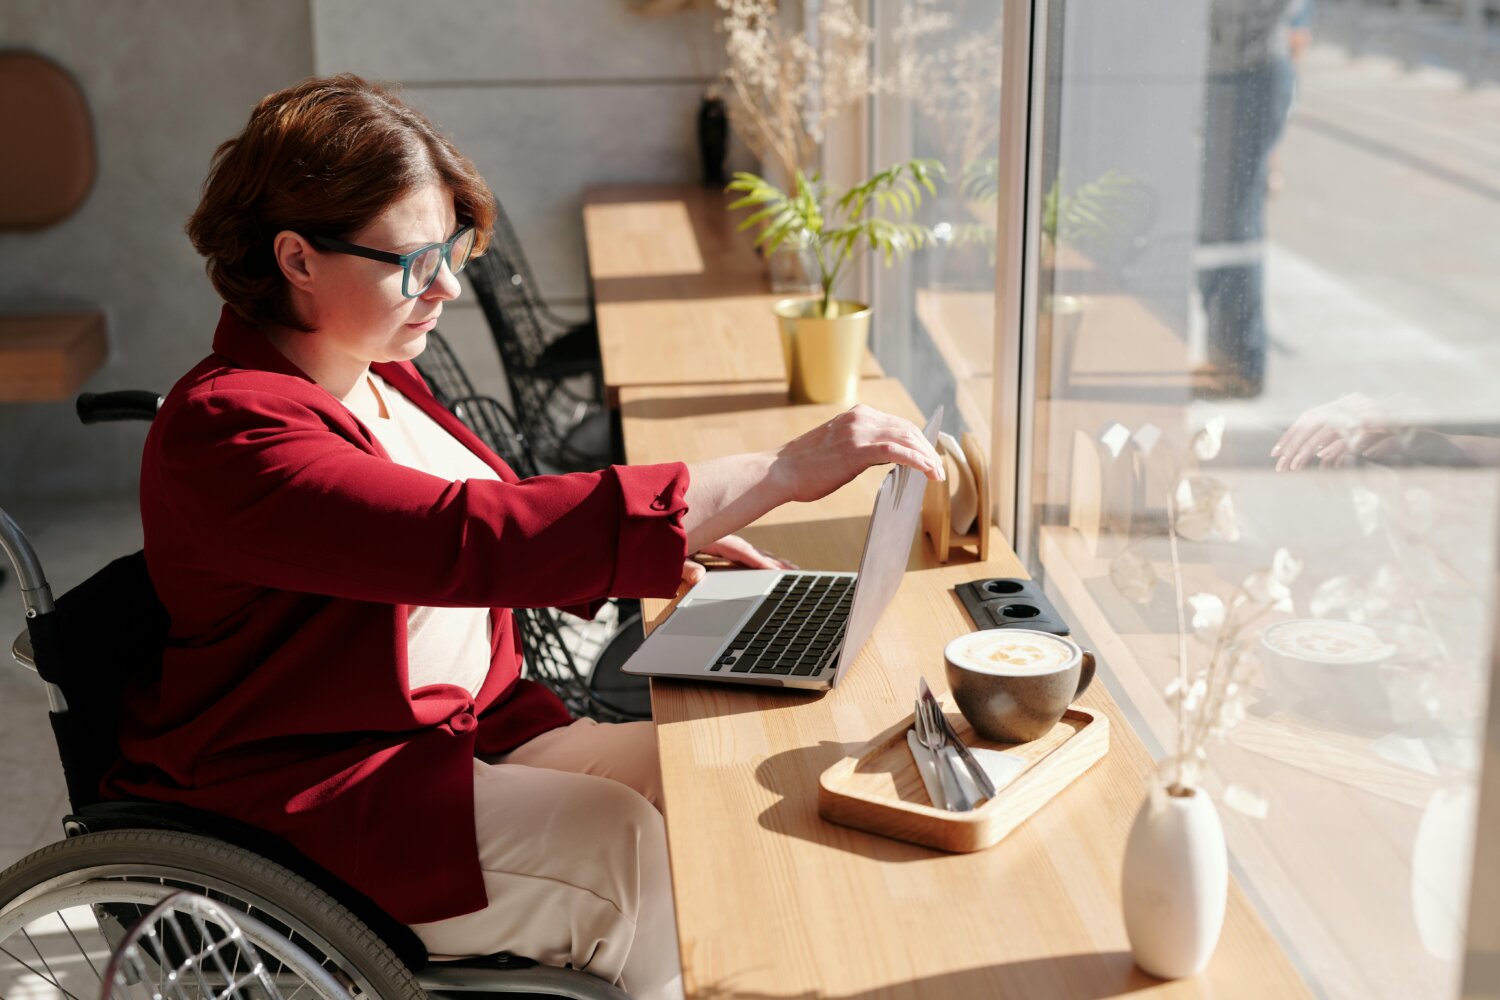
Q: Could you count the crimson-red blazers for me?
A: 1